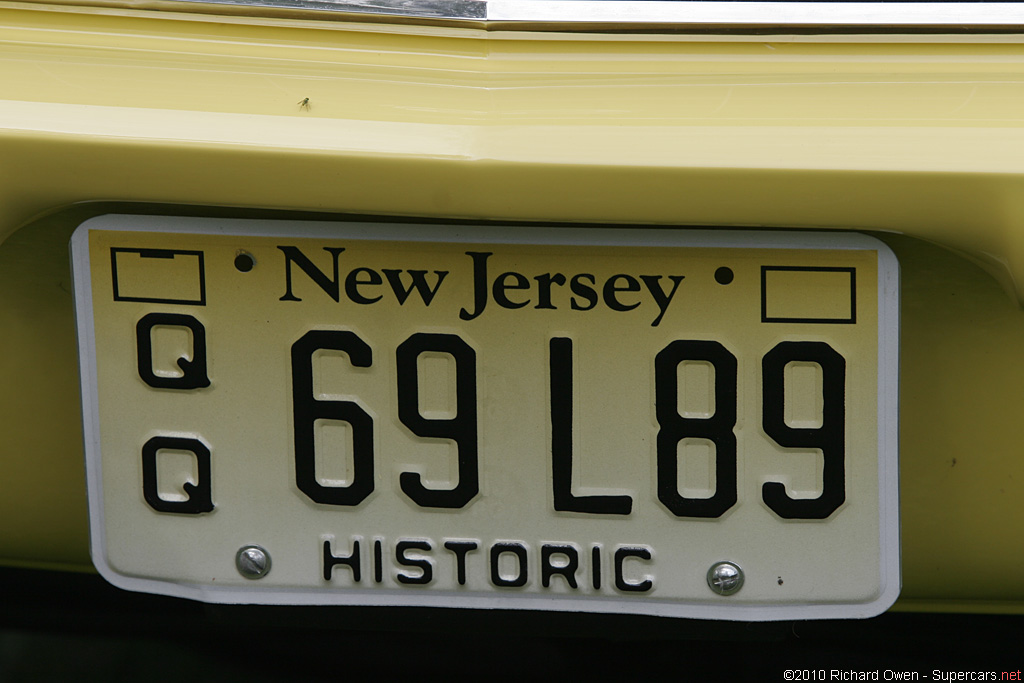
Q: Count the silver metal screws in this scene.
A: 2